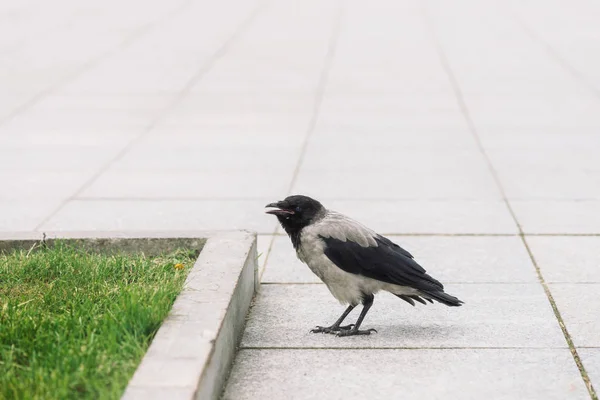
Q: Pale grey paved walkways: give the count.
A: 1